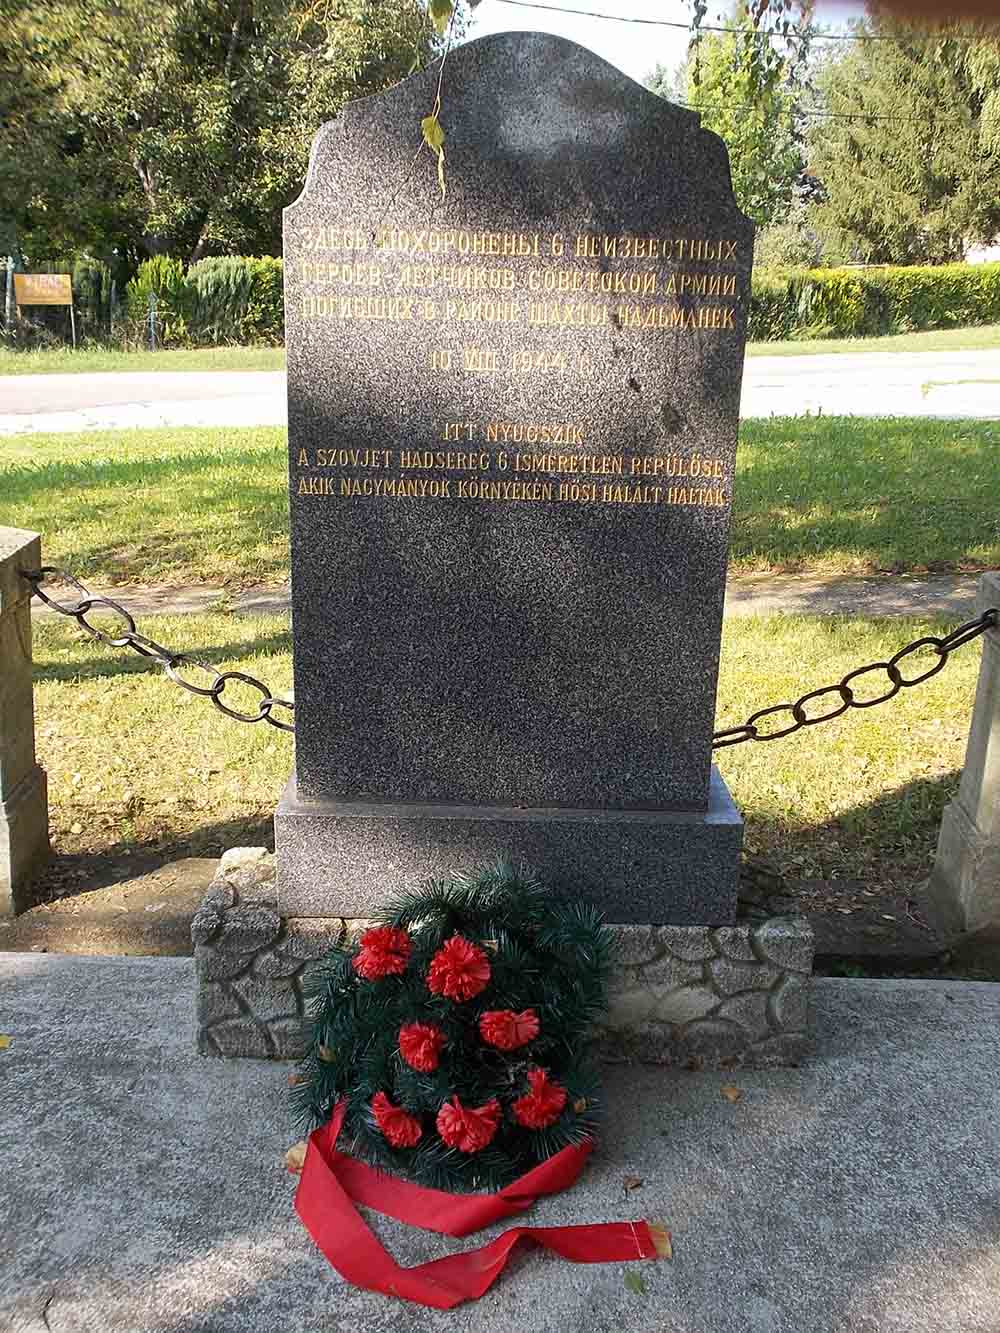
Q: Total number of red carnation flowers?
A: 7